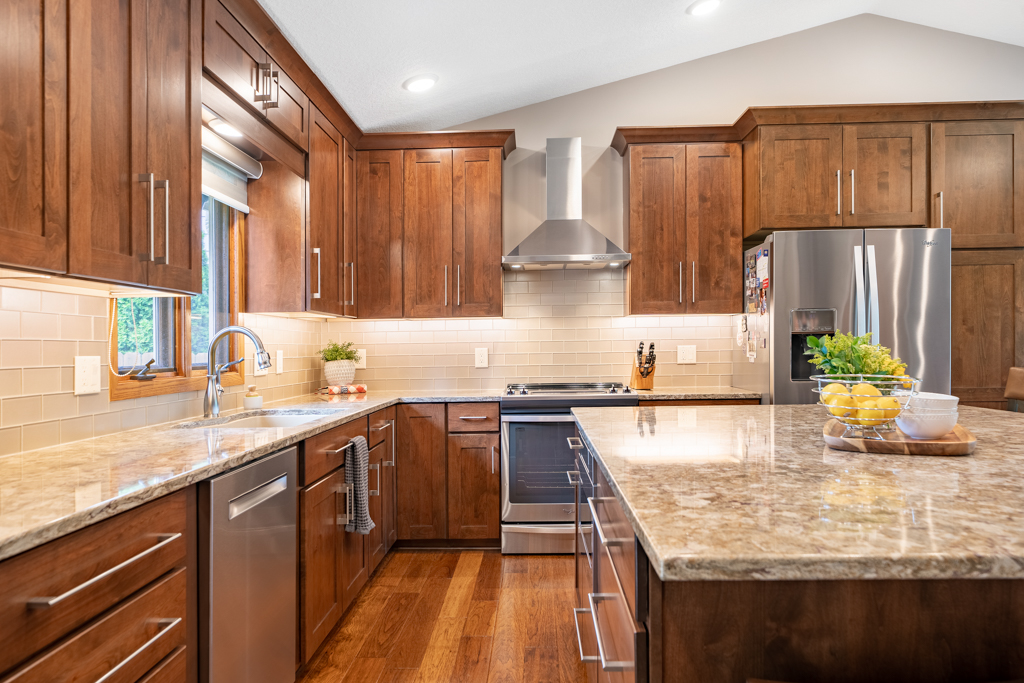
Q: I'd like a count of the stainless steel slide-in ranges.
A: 1